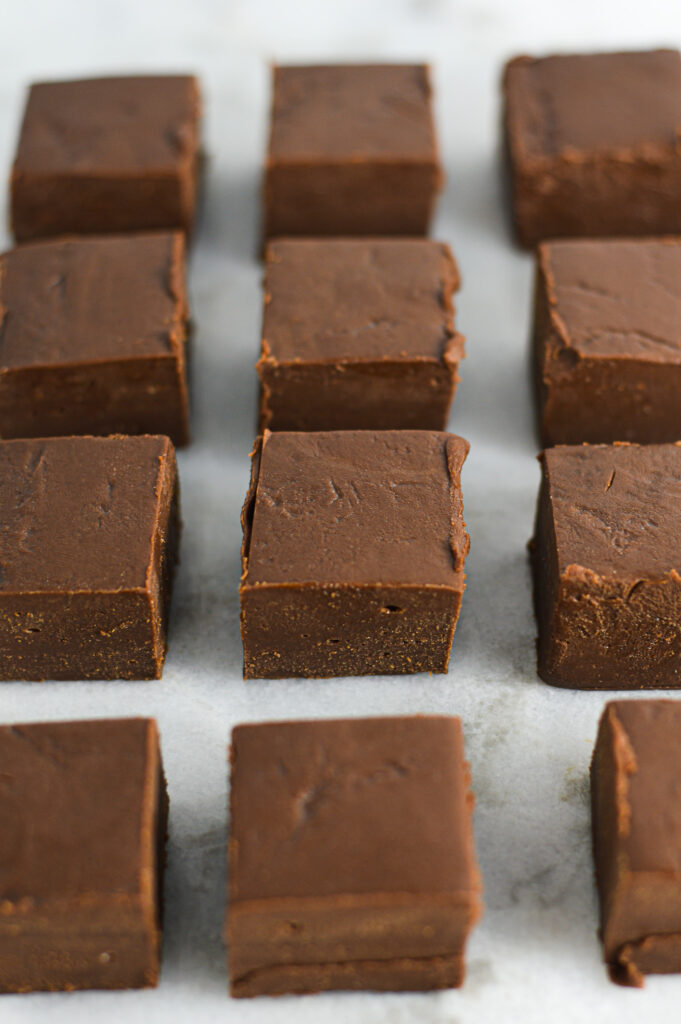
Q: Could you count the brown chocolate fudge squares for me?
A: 12